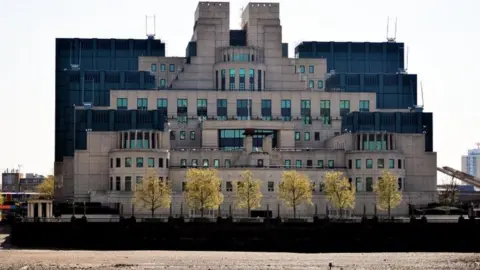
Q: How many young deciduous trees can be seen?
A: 6